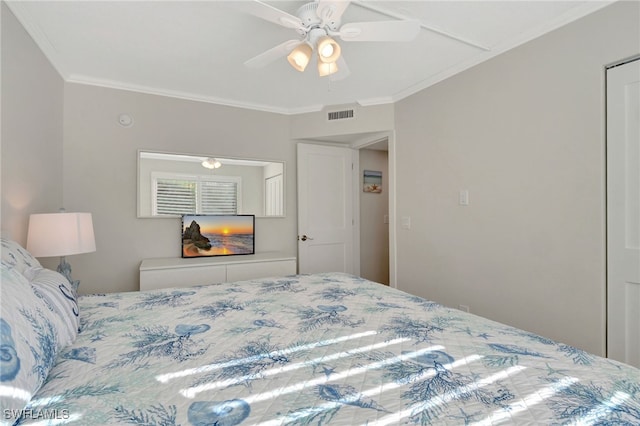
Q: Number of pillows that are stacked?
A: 3